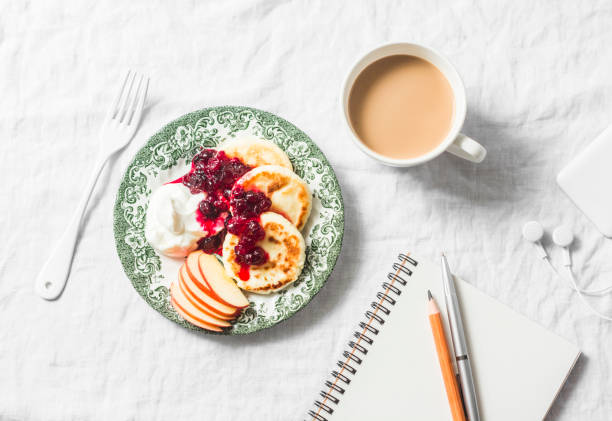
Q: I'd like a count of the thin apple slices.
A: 6